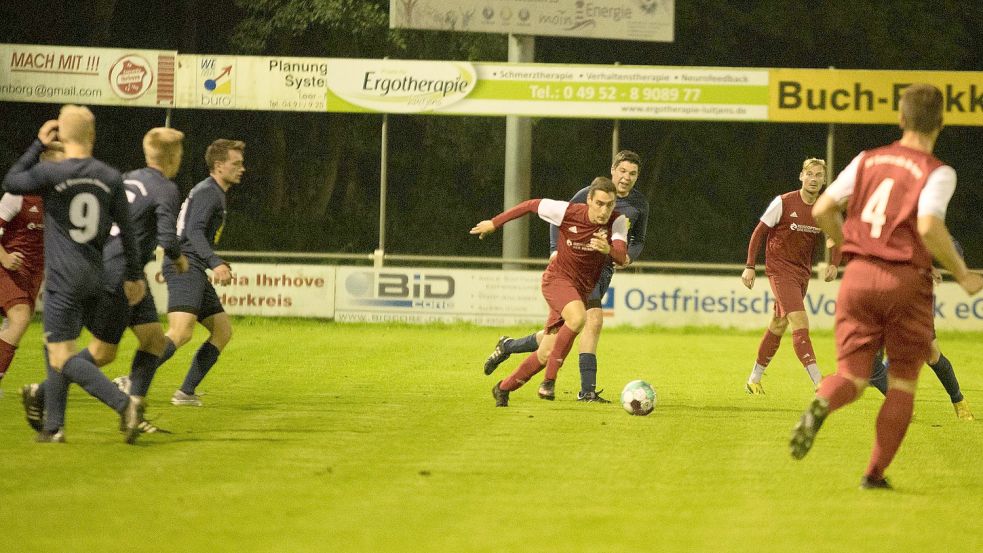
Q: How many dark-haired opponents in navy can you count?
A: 2